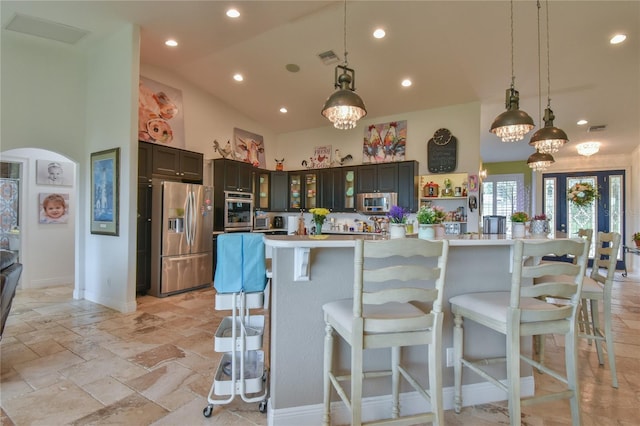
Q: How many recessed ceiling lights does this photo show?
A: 8